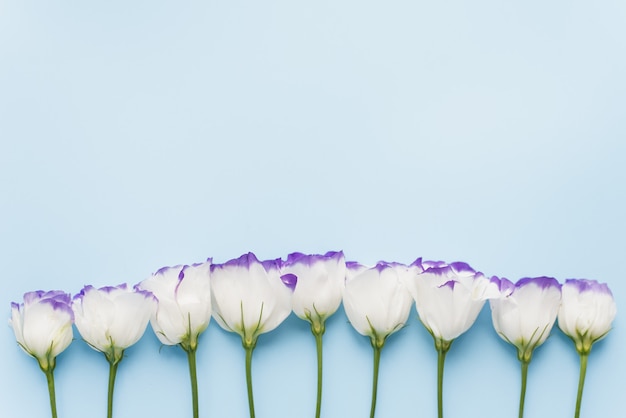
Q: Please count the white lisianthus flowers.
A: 9